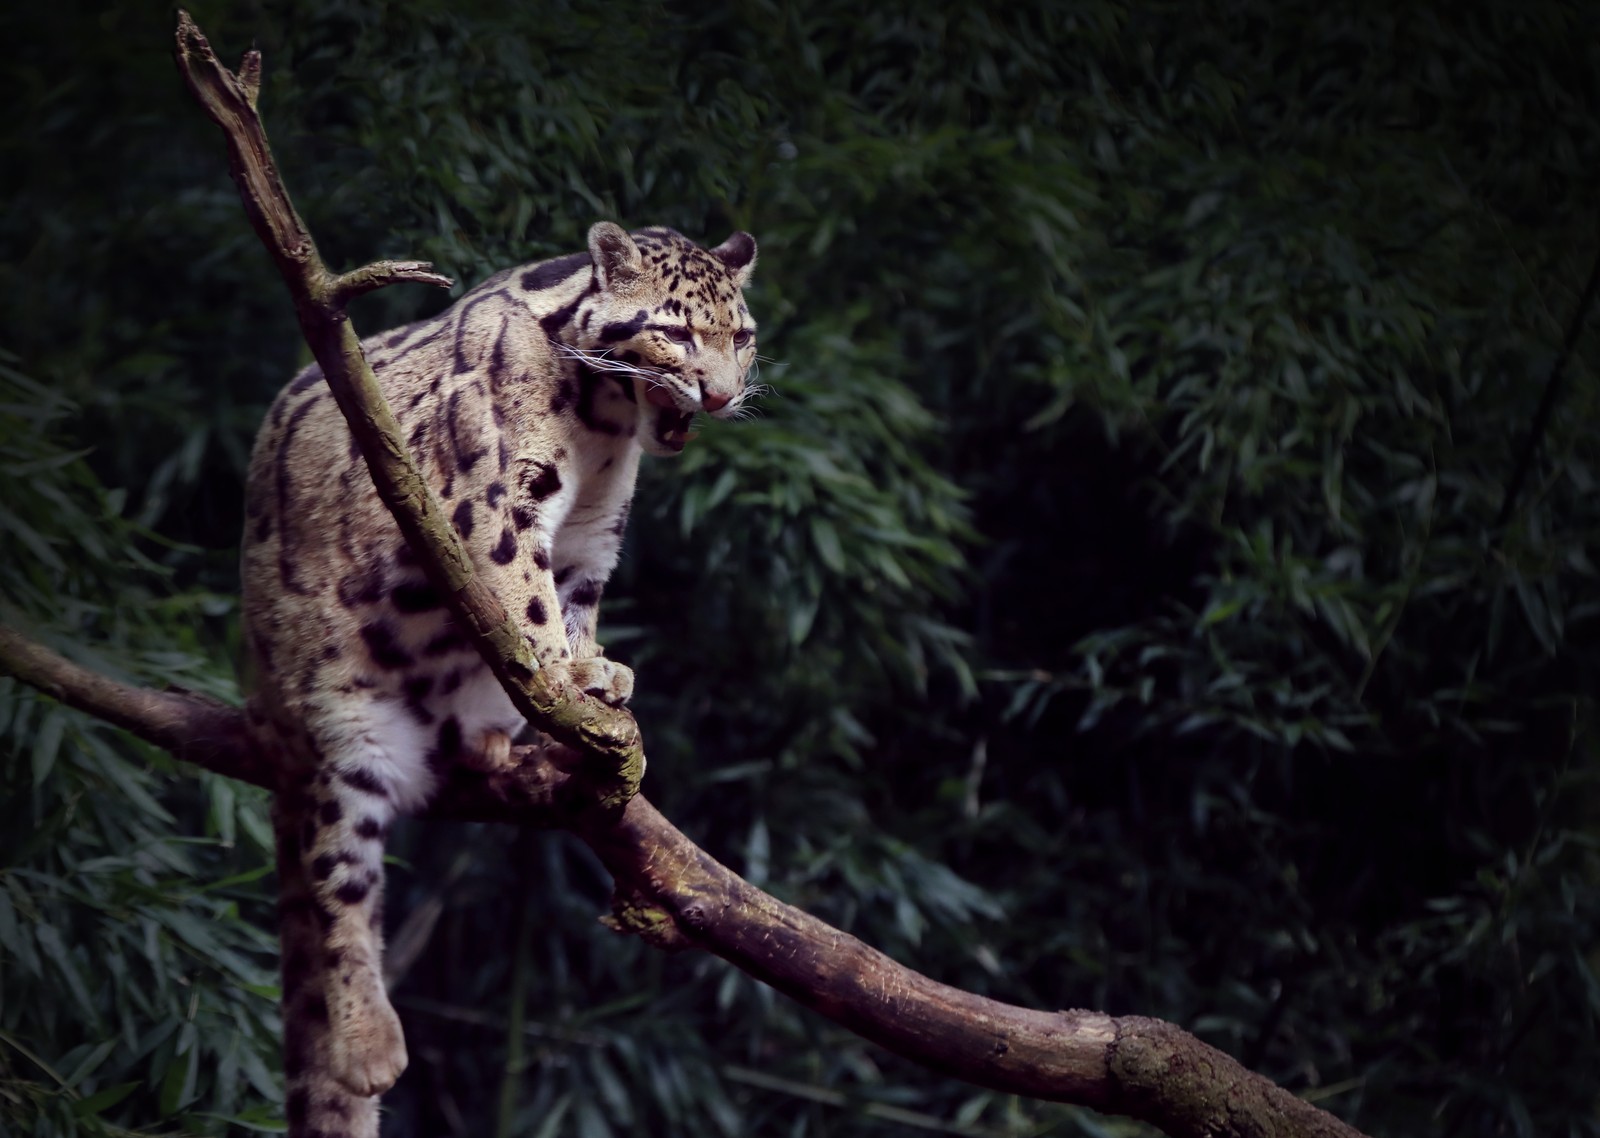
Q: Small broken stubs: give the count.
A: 2